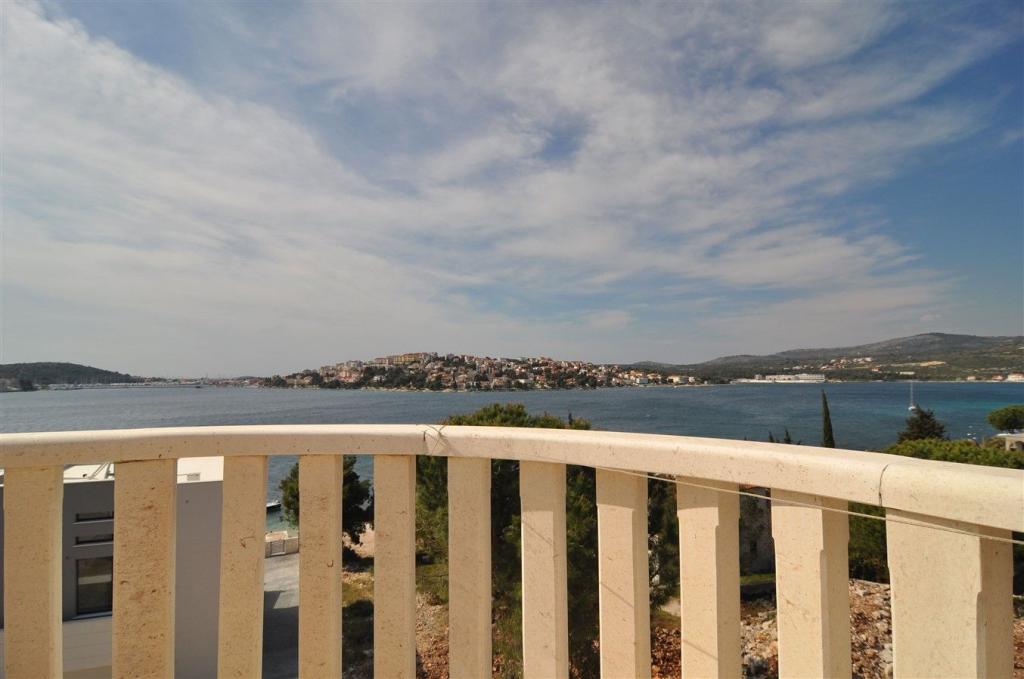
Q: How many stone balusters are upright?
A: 11